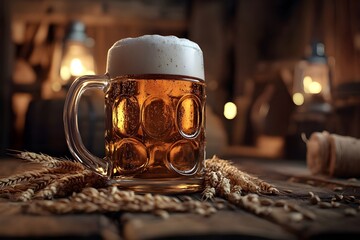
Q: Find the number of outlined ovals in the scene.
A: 5